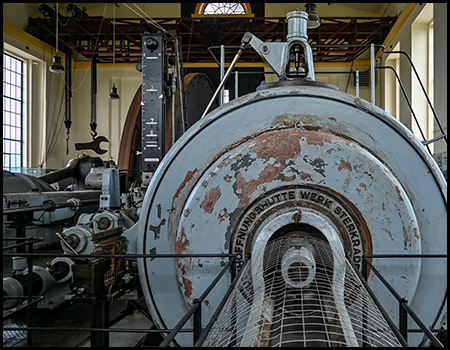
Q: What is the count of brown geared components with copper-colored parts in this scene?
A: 1